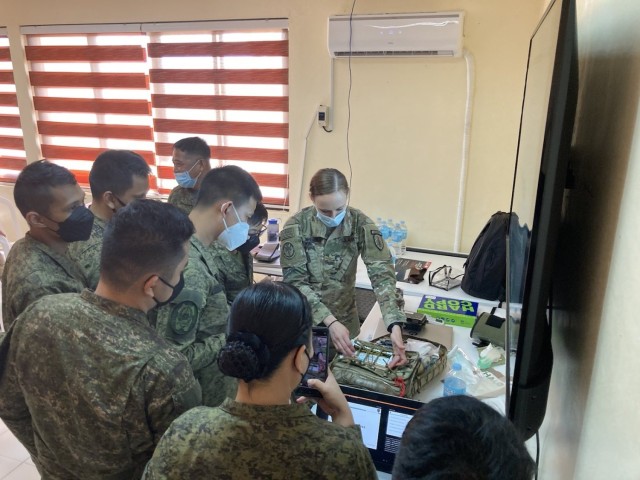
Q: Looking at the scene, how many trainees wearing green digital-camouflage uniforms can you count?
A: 7